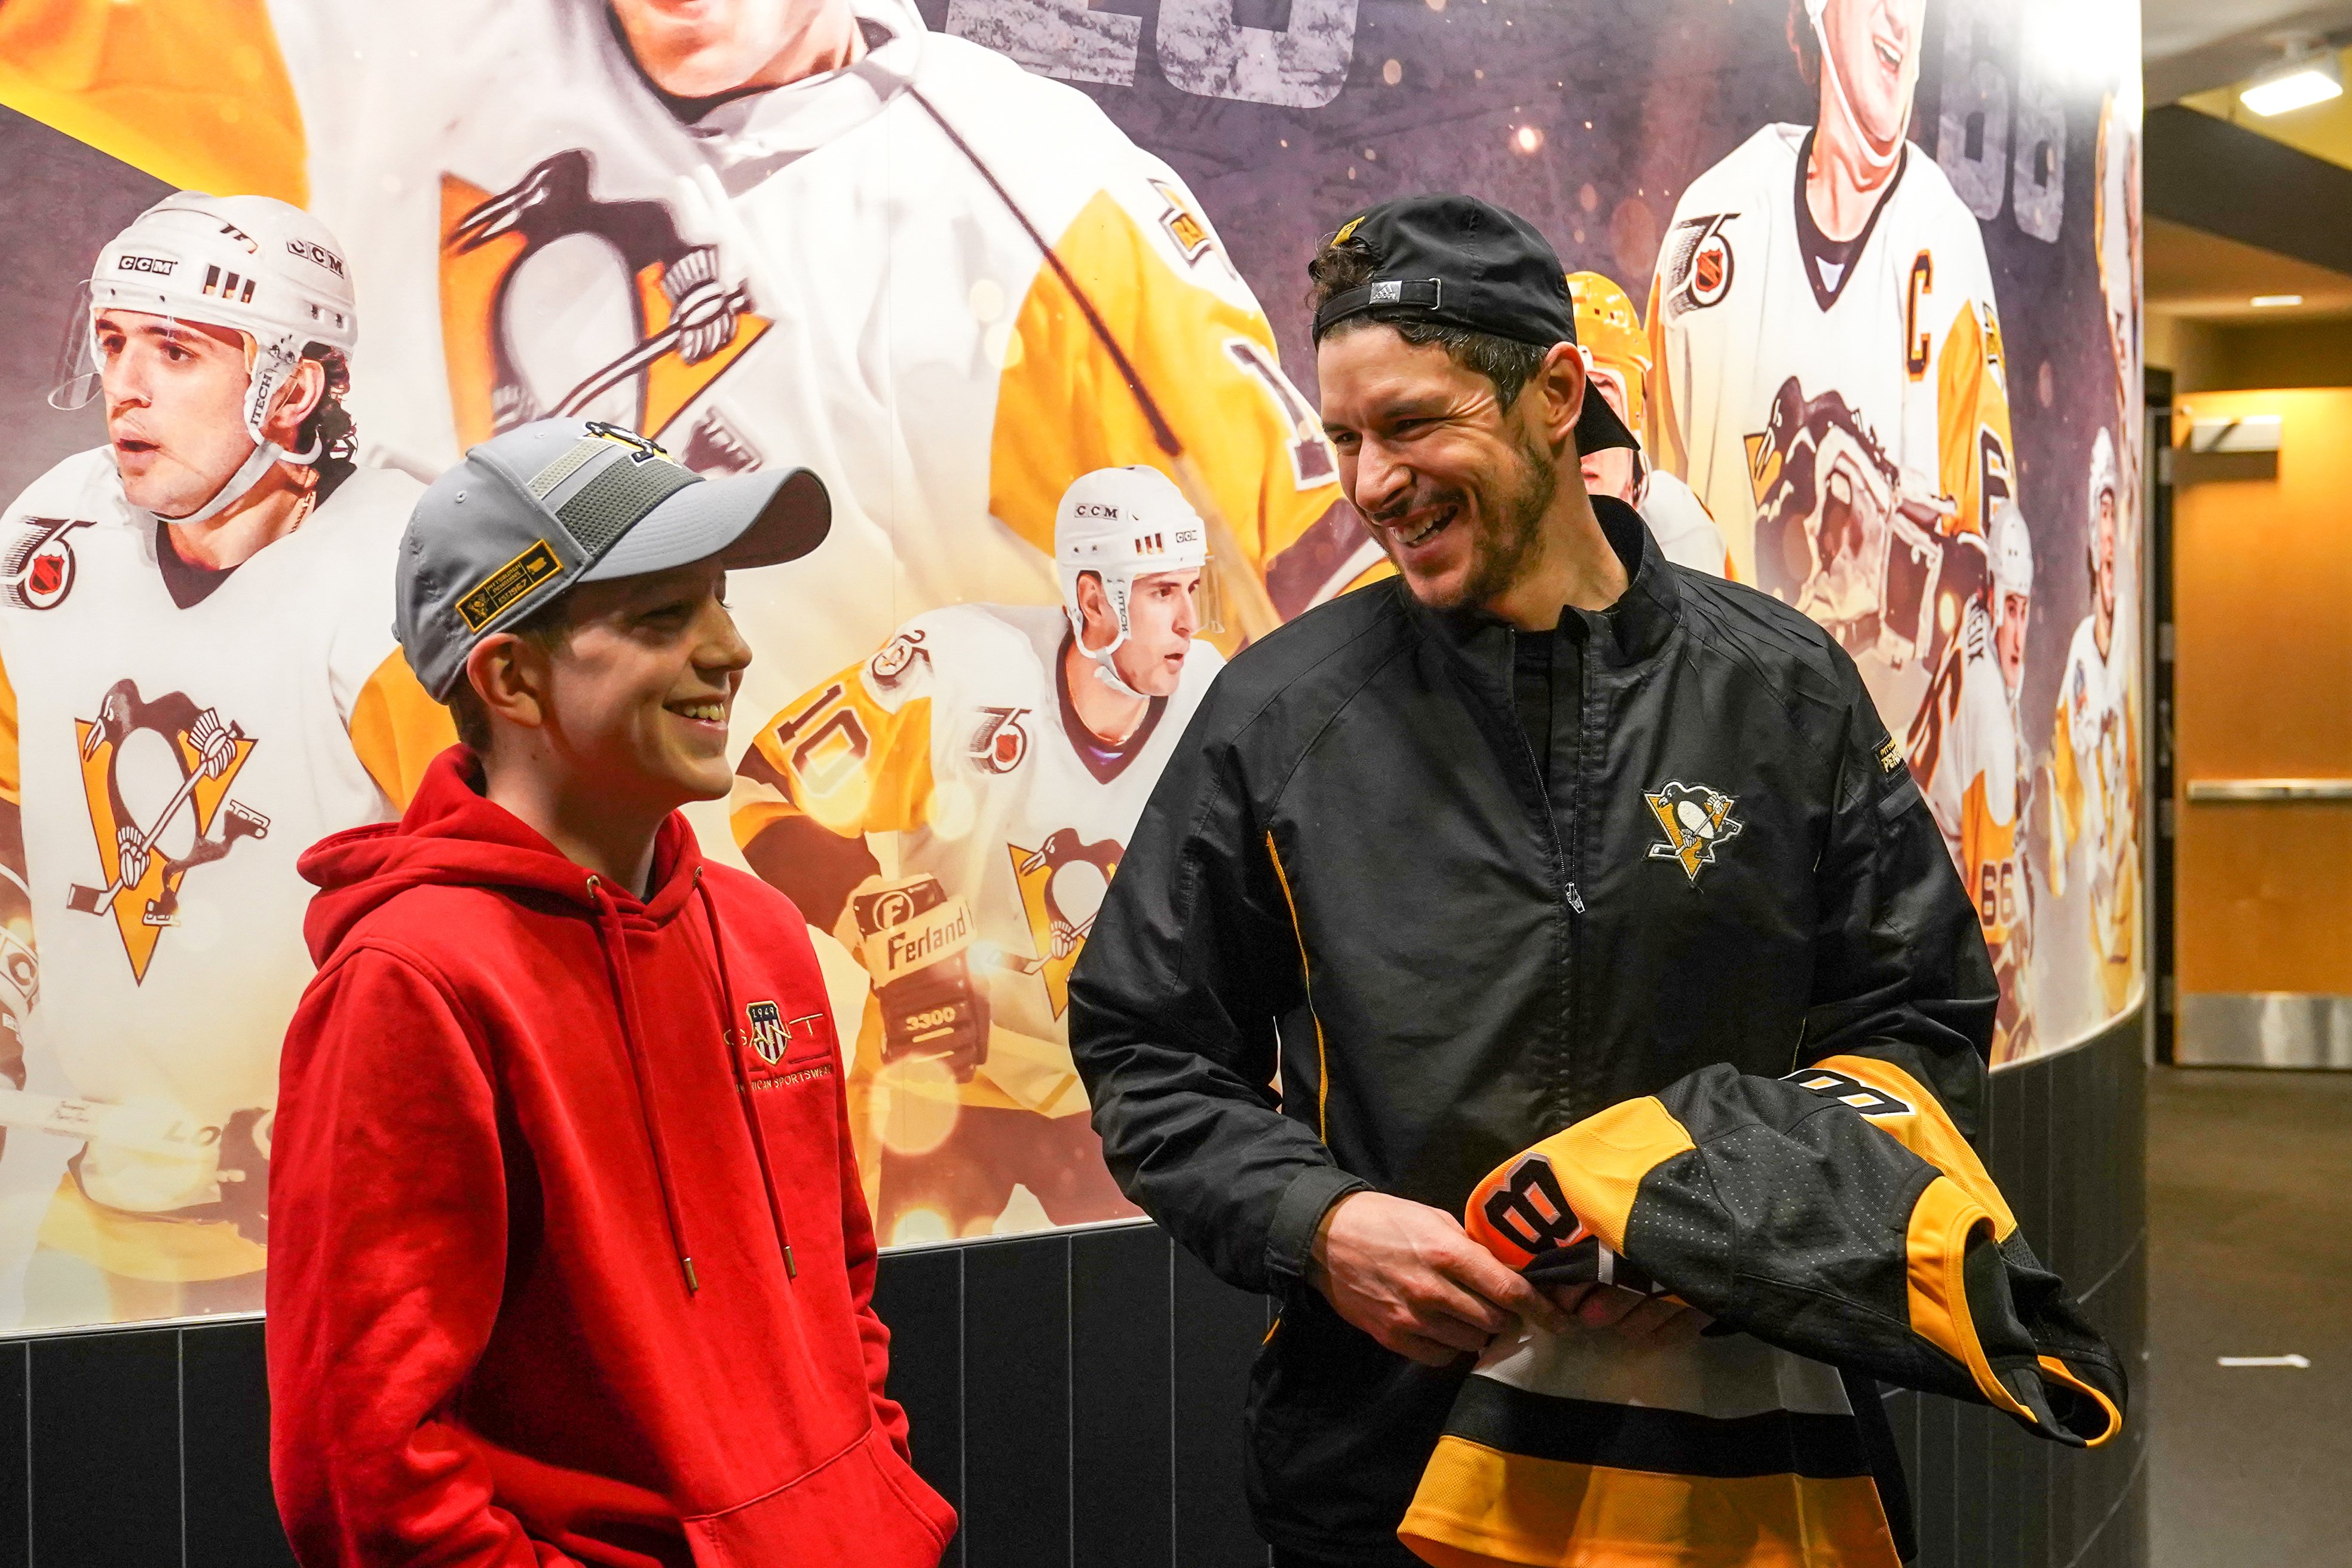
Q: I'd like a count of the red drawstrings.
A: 2